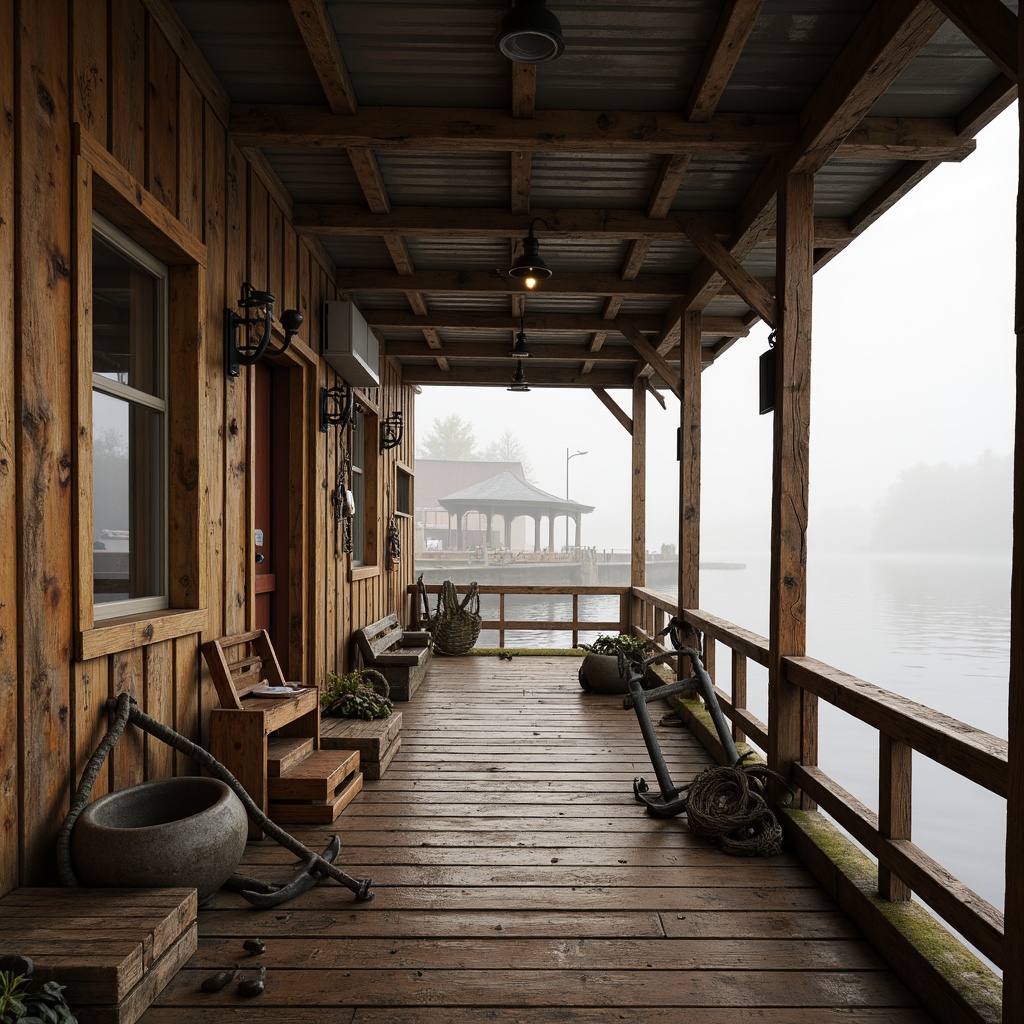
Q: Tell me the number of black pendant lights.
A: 4